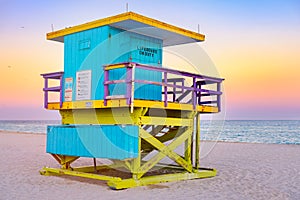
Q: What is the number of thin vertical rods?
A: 3